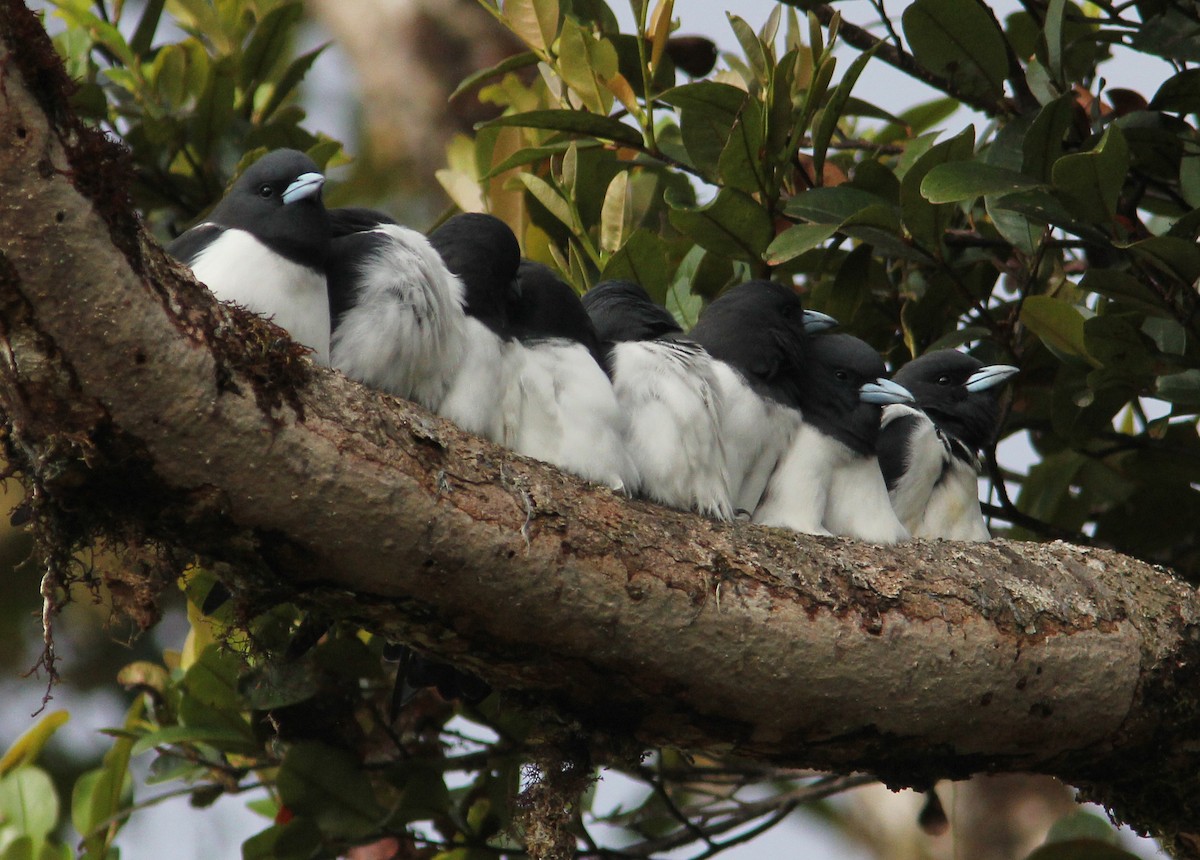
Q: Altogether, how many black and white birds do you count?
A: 8